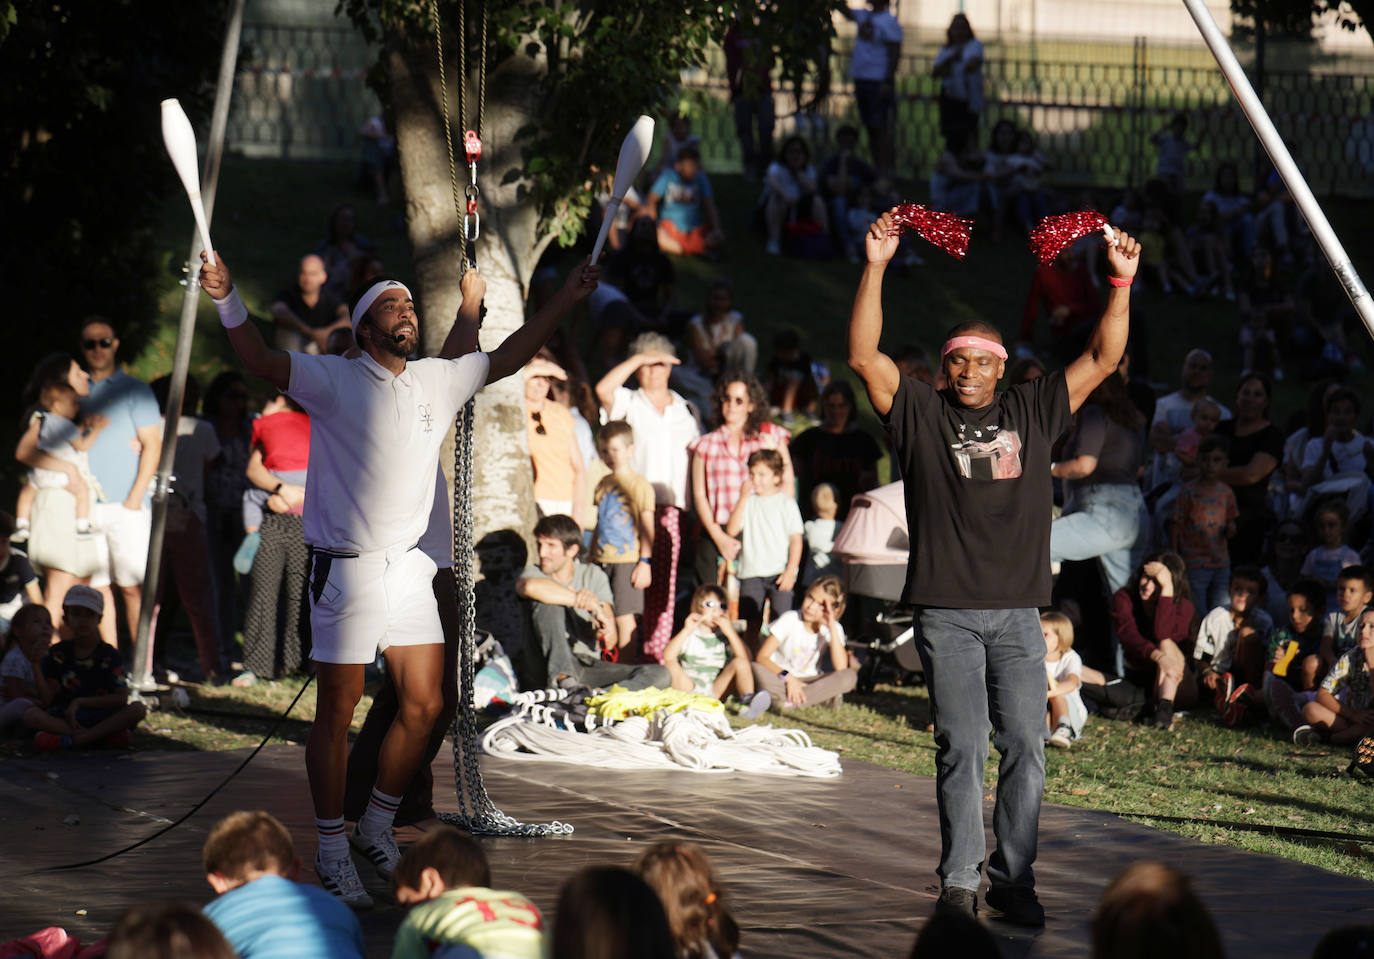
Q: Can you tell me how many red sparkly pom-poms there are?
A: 2